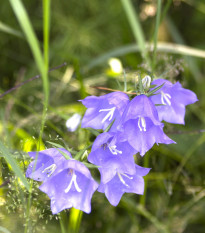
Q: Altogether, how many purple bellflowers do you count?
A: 7